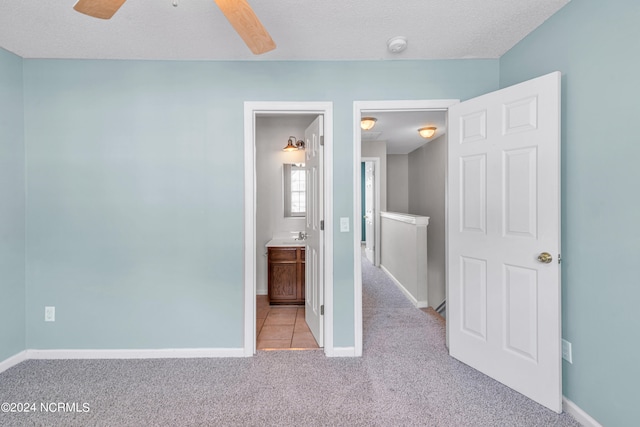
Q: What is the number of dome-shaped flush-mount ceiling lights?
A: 2